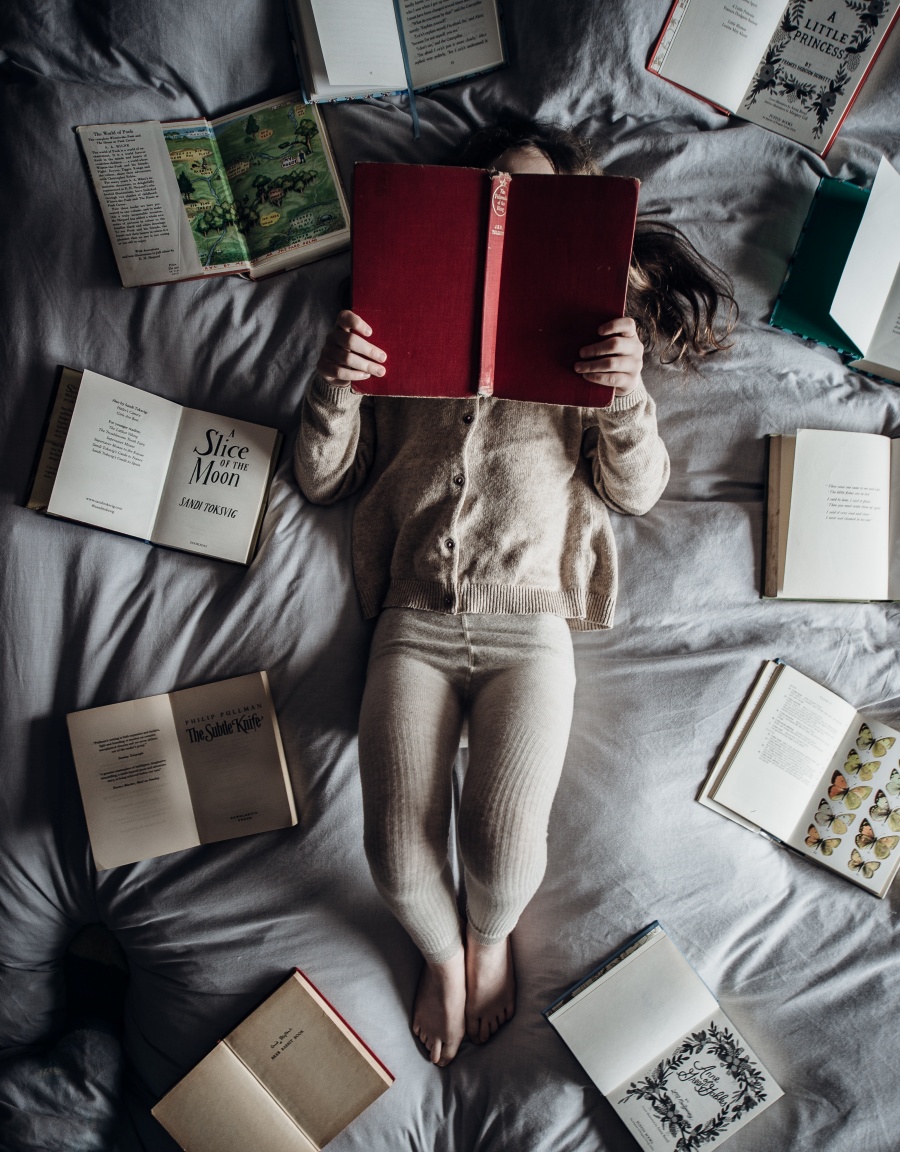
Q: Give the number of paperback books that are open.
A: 1